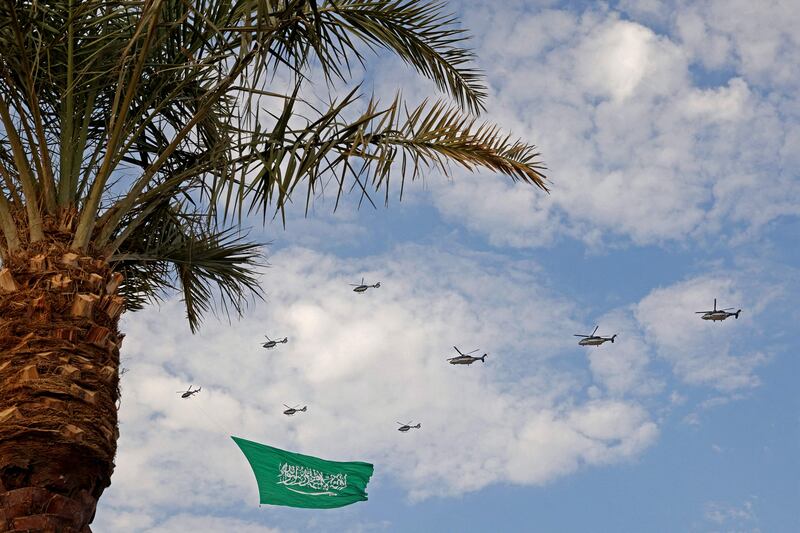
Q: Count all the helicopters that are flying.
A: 8